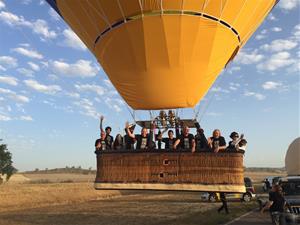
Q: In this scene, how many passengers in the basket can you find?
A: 11